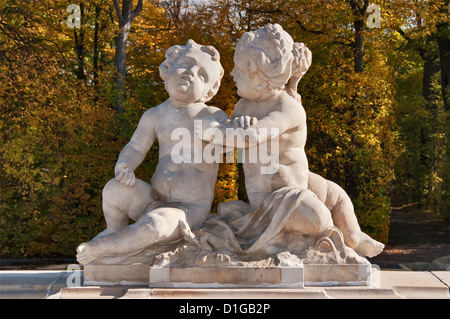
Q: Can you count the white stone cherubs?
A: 2